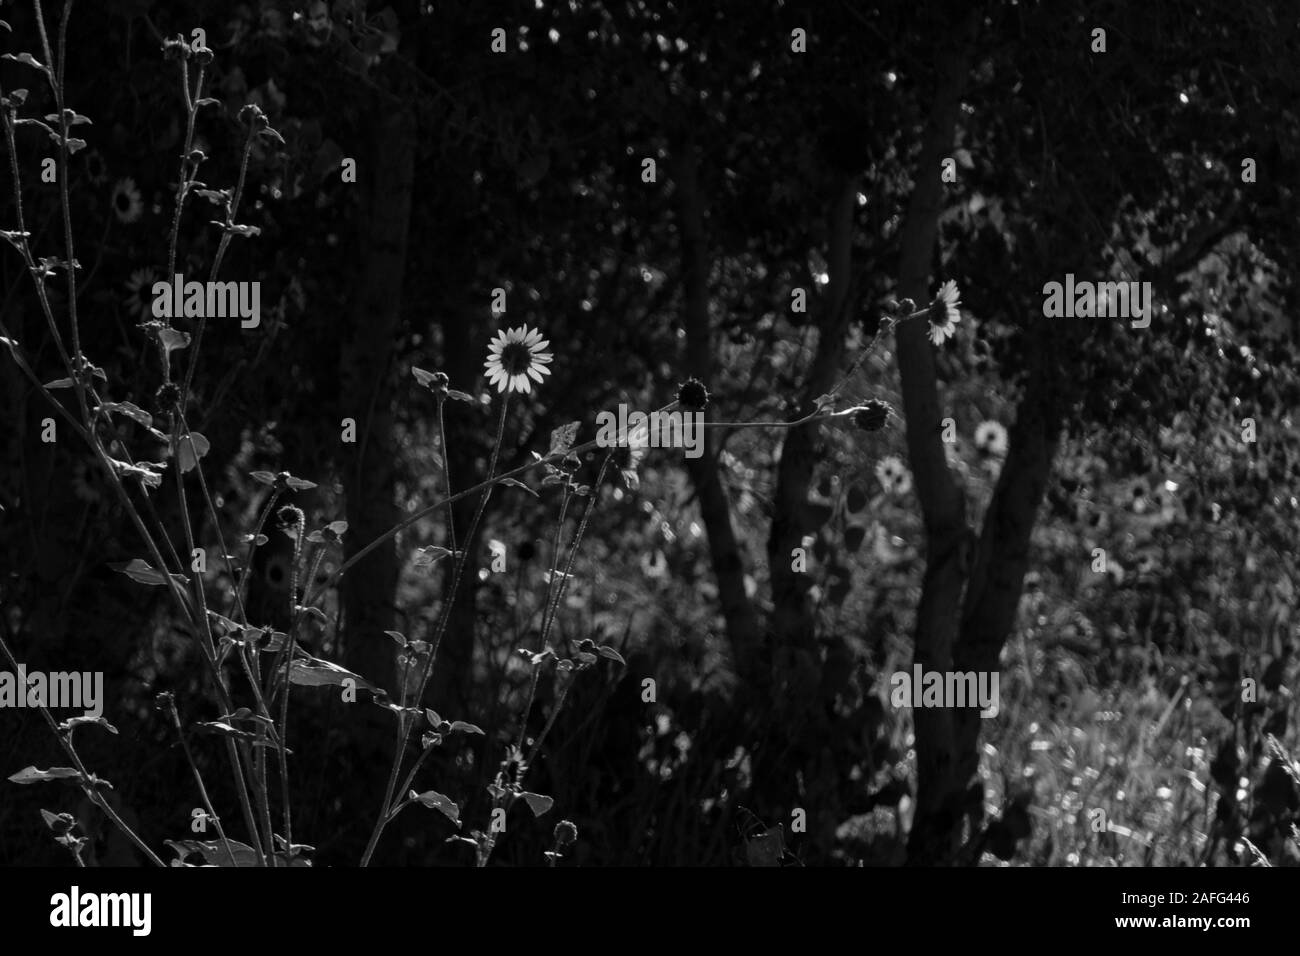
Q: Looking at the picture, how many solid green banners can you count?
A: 0